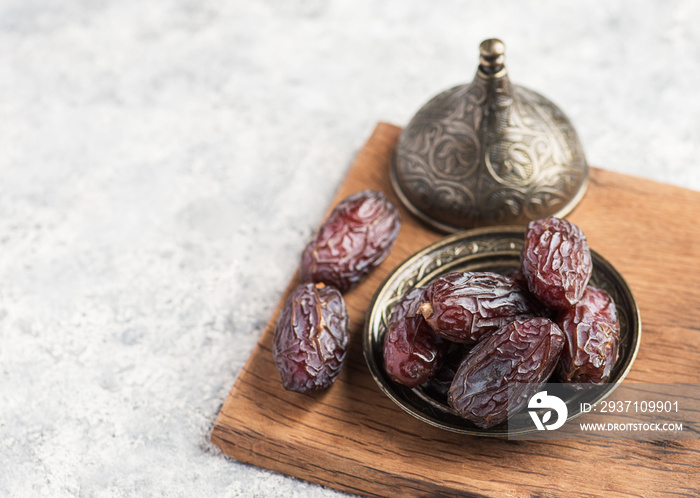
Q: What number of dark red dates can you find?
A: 7